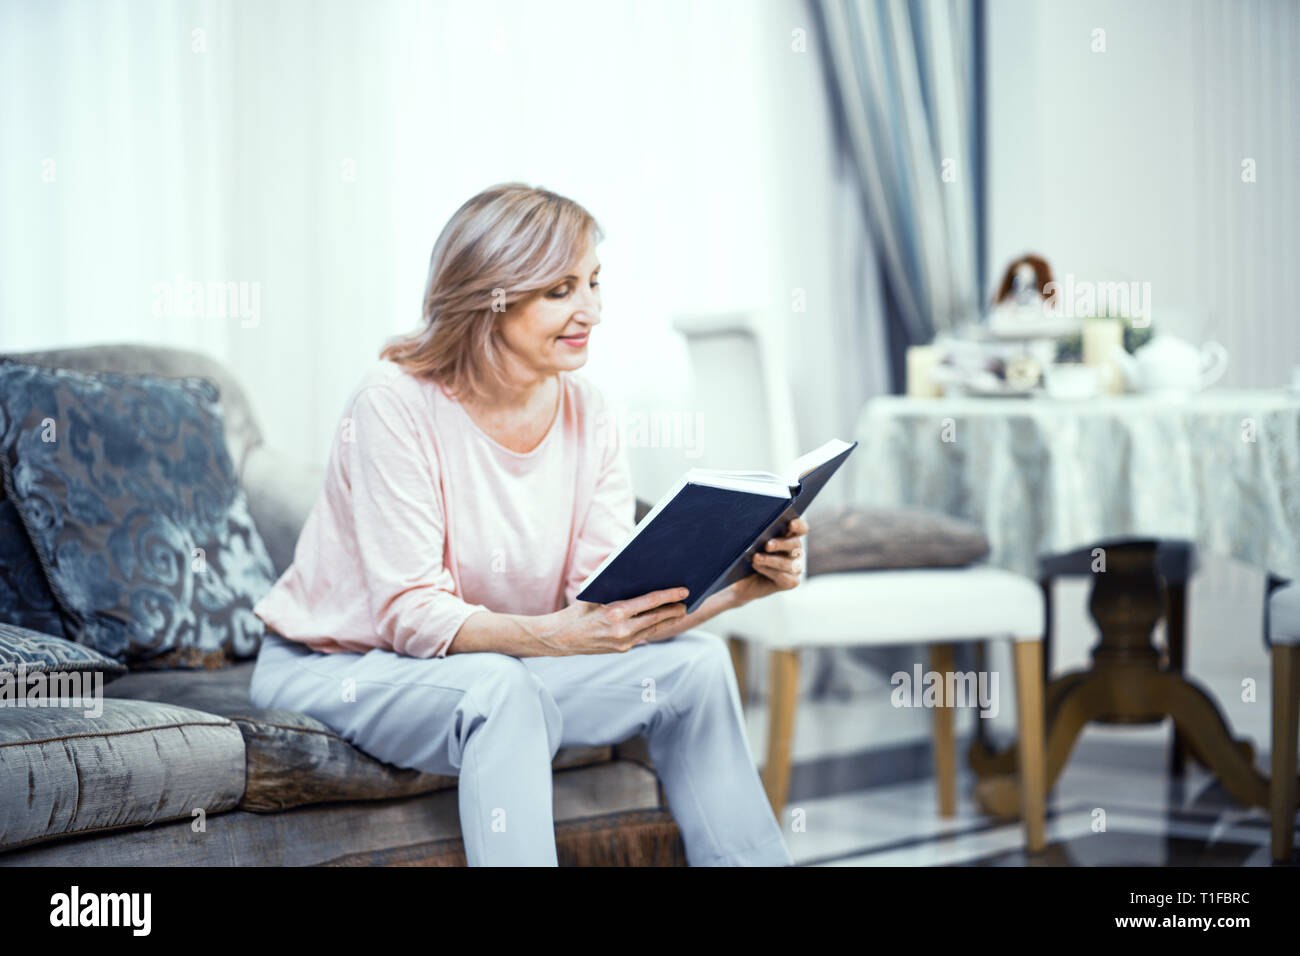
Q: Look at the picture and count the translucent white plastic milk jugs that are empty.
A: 0